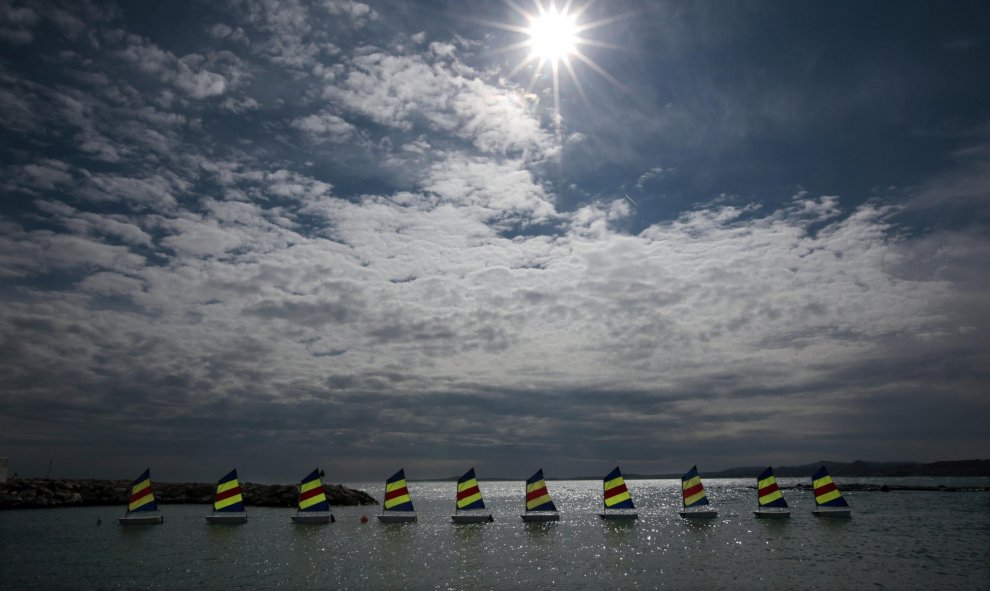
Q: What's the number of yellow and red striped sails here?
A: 10